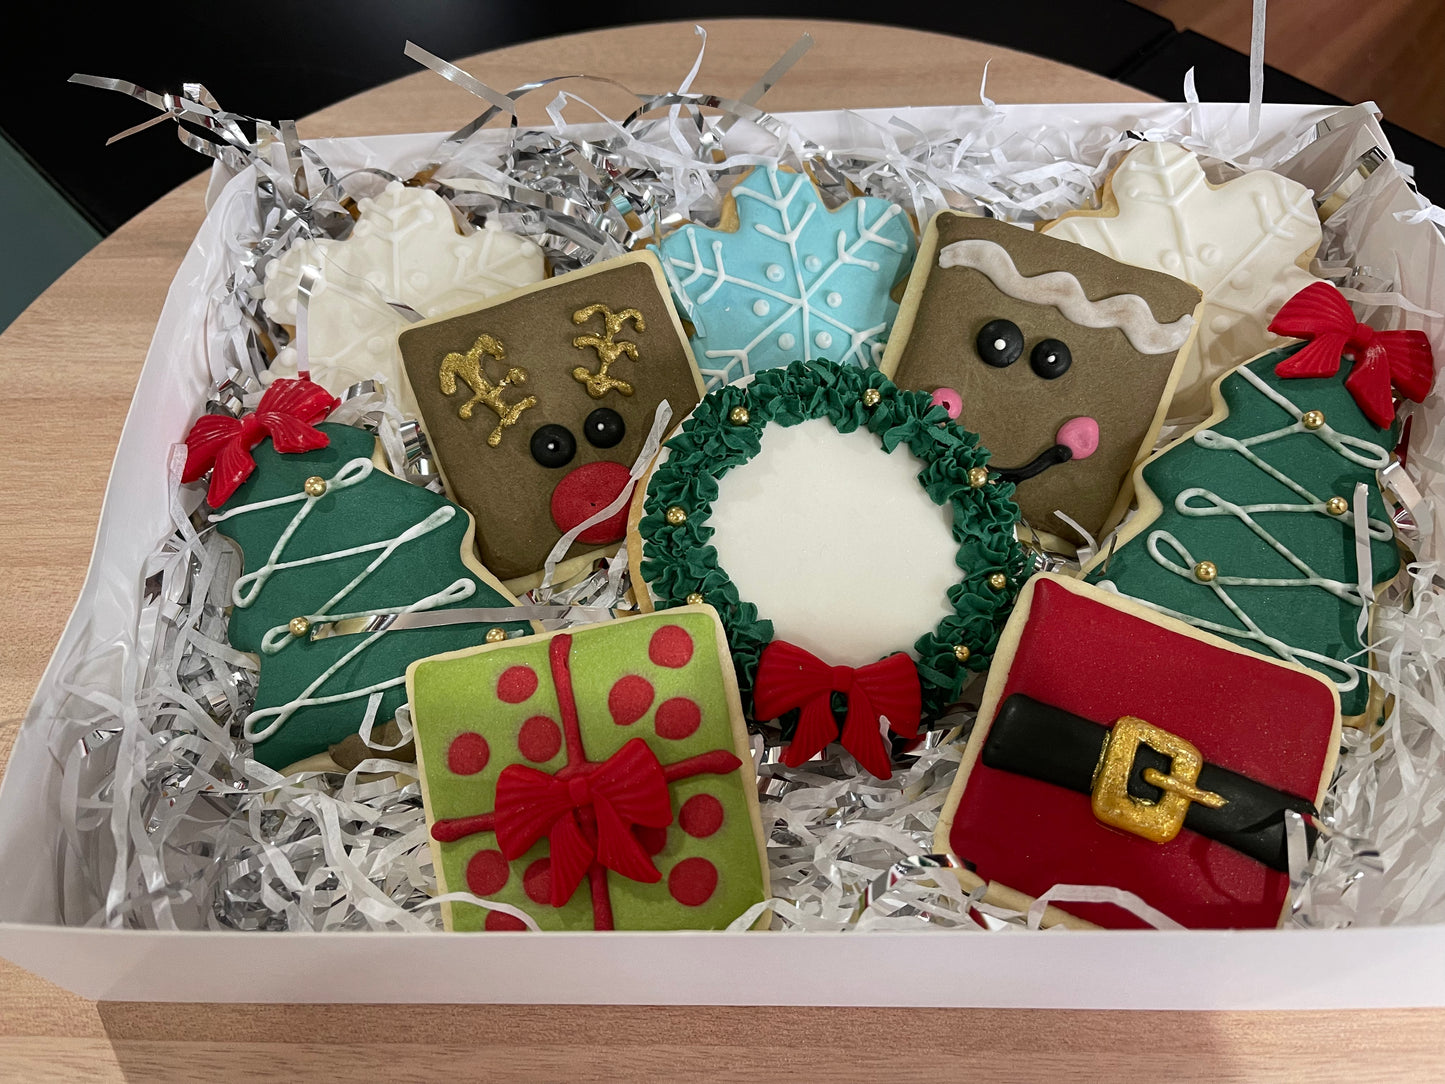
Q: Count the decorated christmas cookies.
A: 10